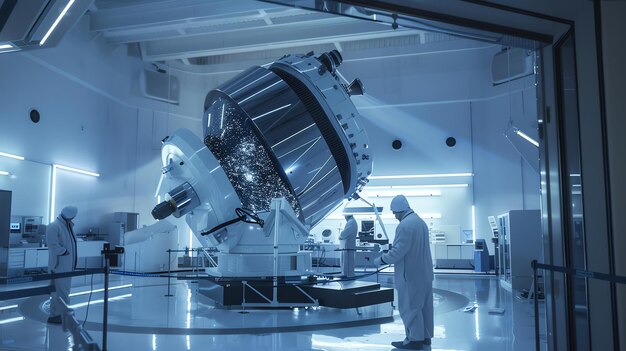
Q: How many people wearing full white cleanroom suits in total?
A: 3